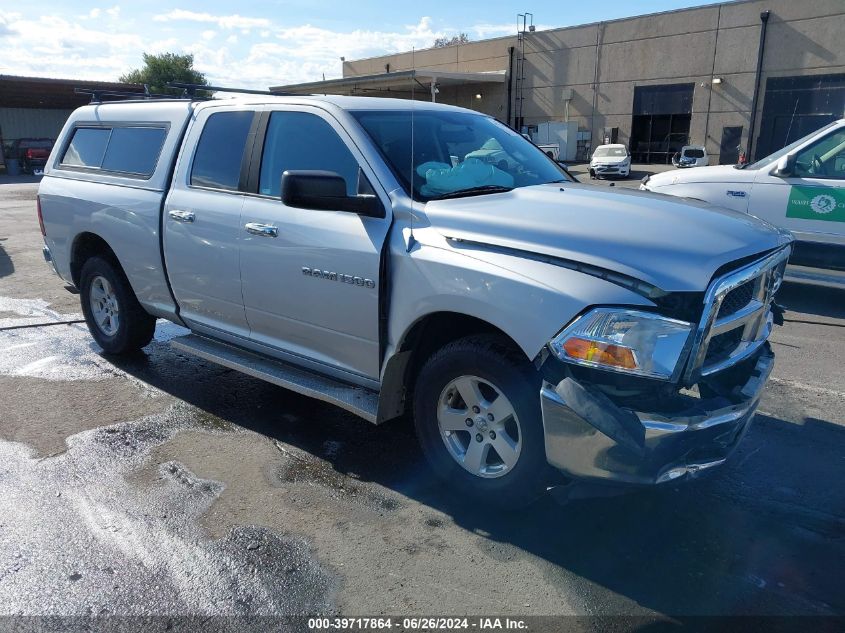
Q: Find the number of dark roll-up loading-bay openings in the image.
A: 2